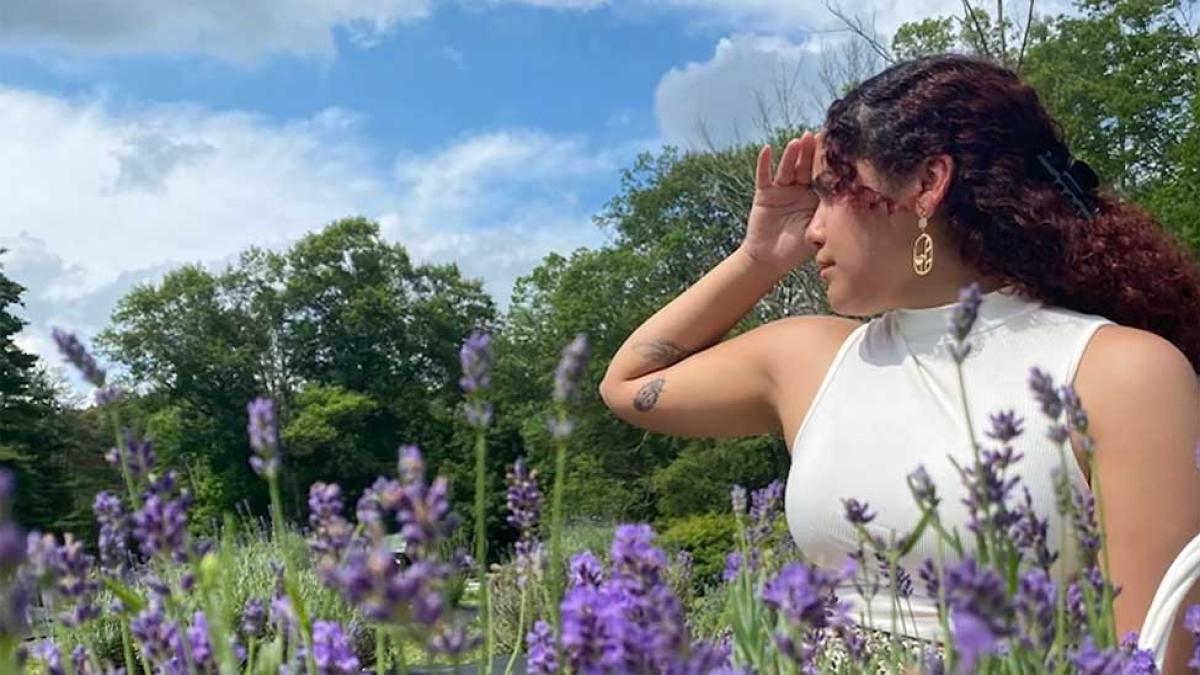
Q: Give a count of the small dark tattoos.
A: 2